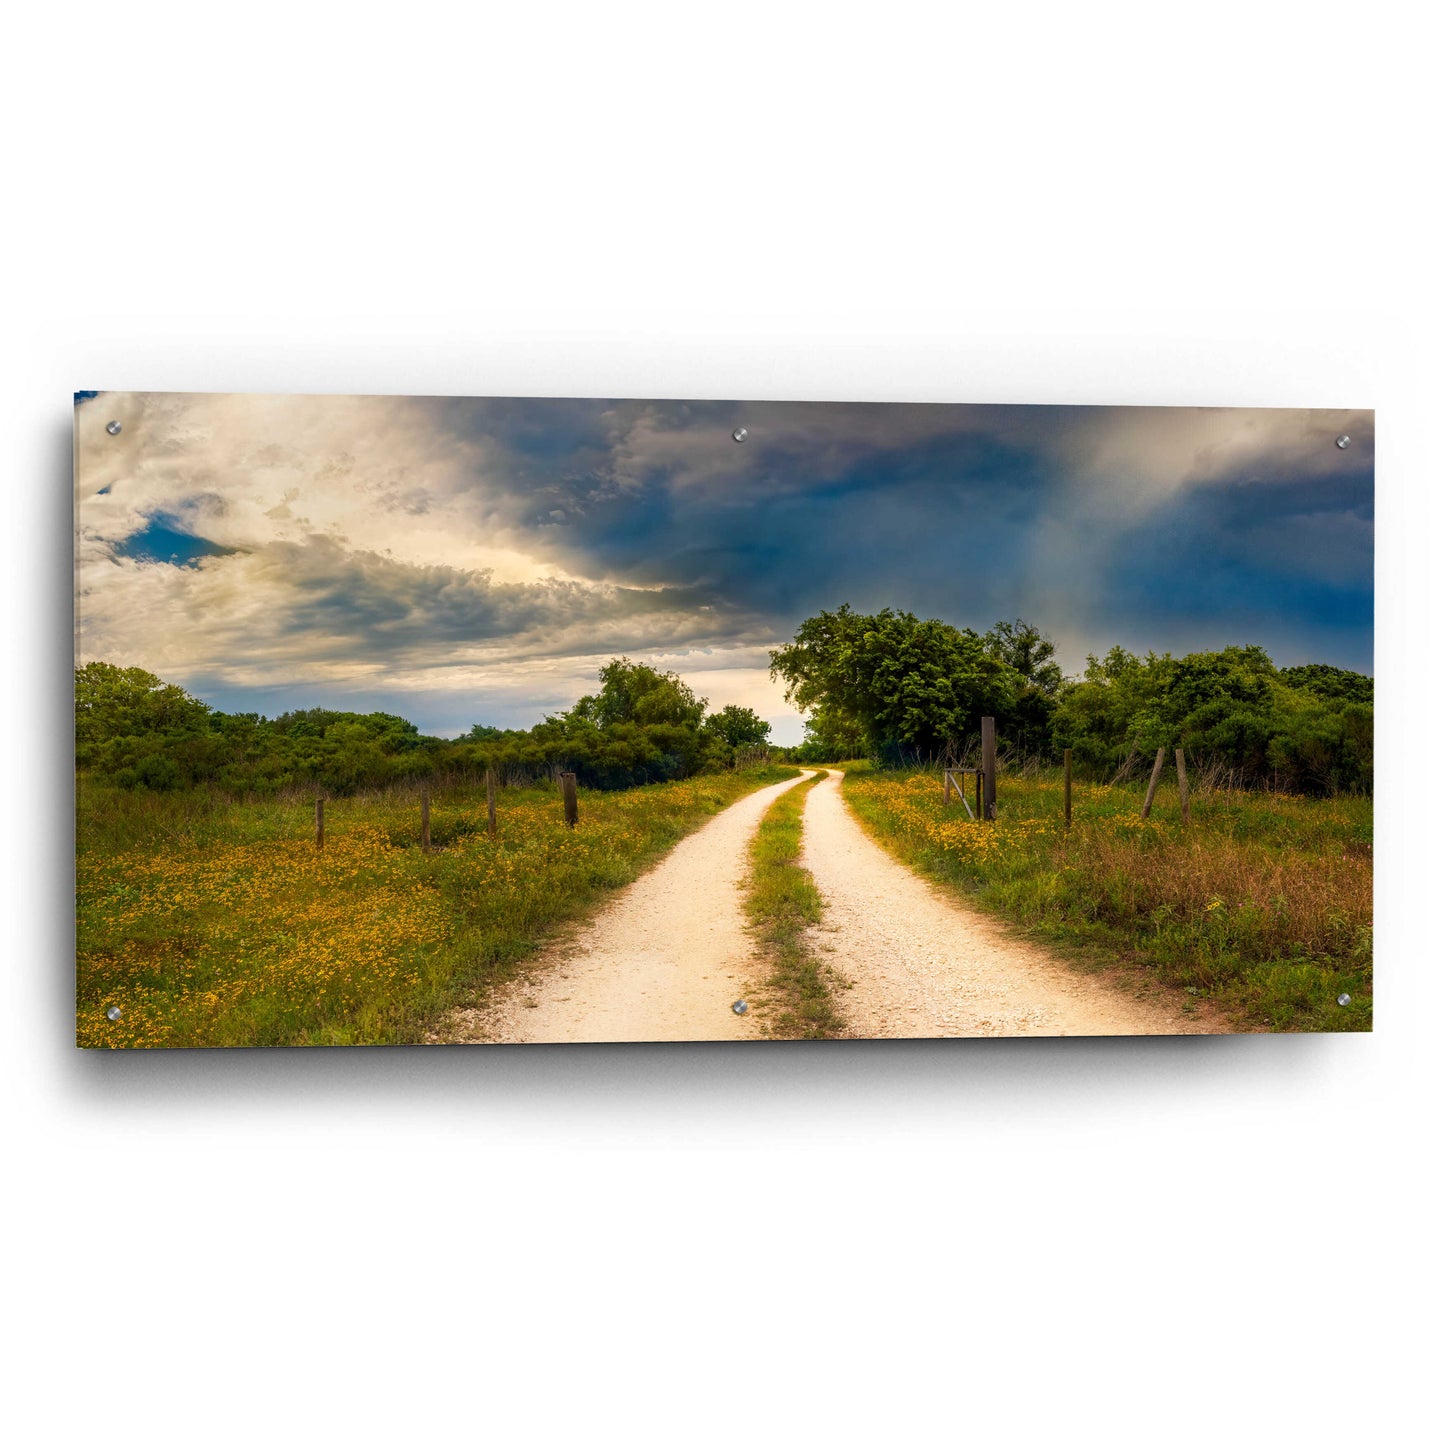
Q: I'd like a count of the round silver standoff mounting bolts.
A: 6